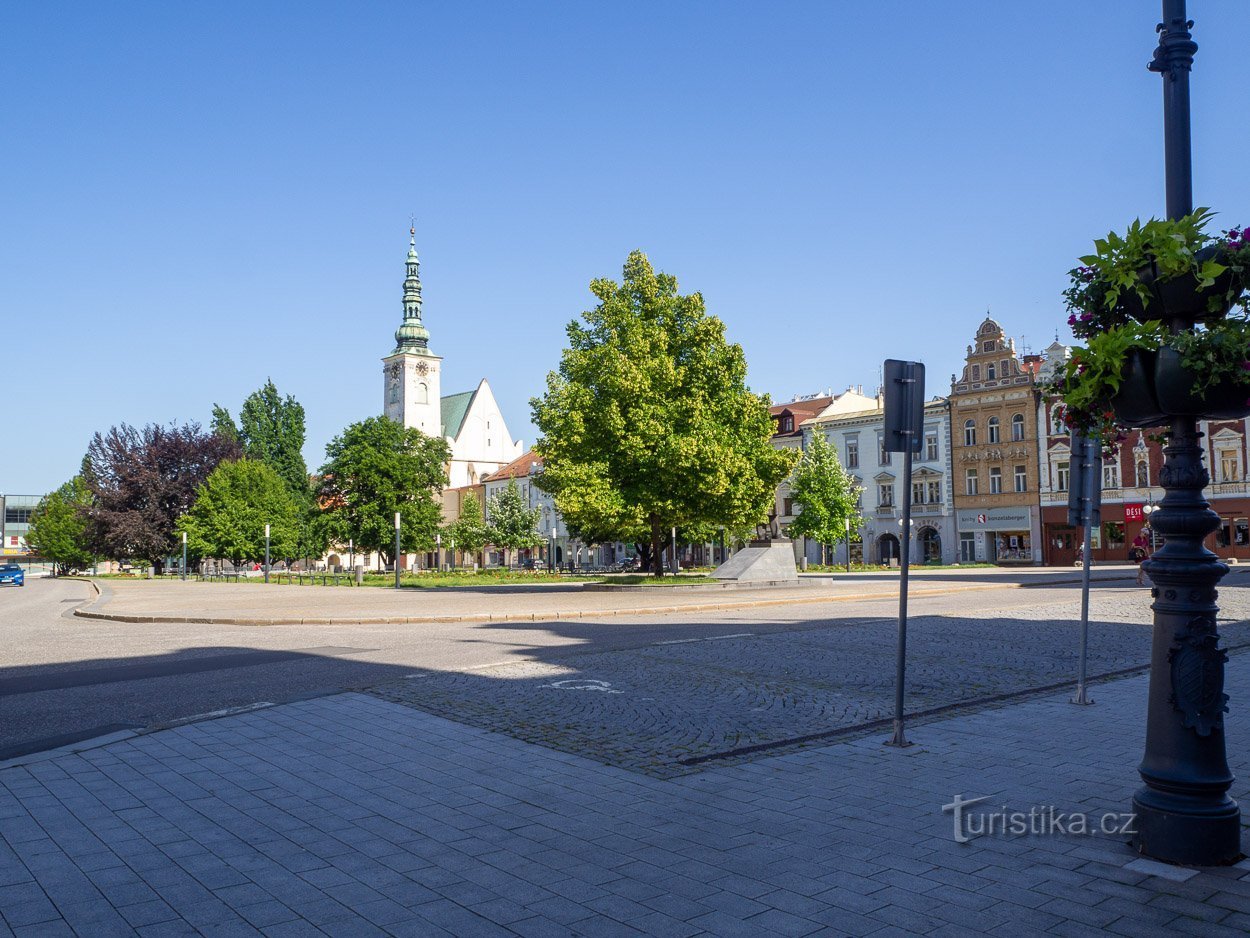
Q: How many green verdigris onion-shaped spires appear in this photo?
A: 1